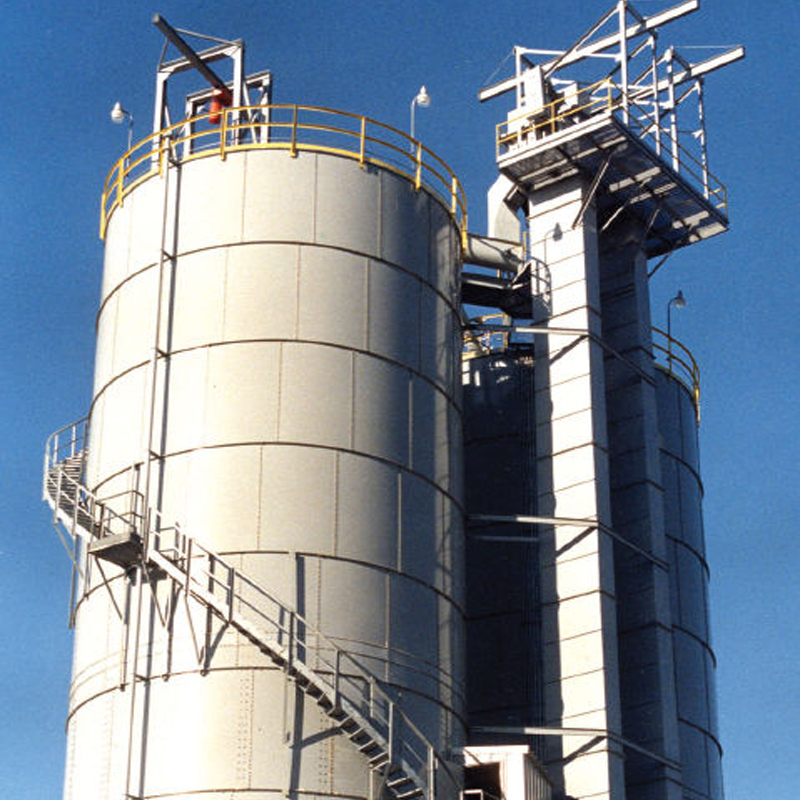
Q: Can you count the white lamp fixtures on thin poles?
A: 3